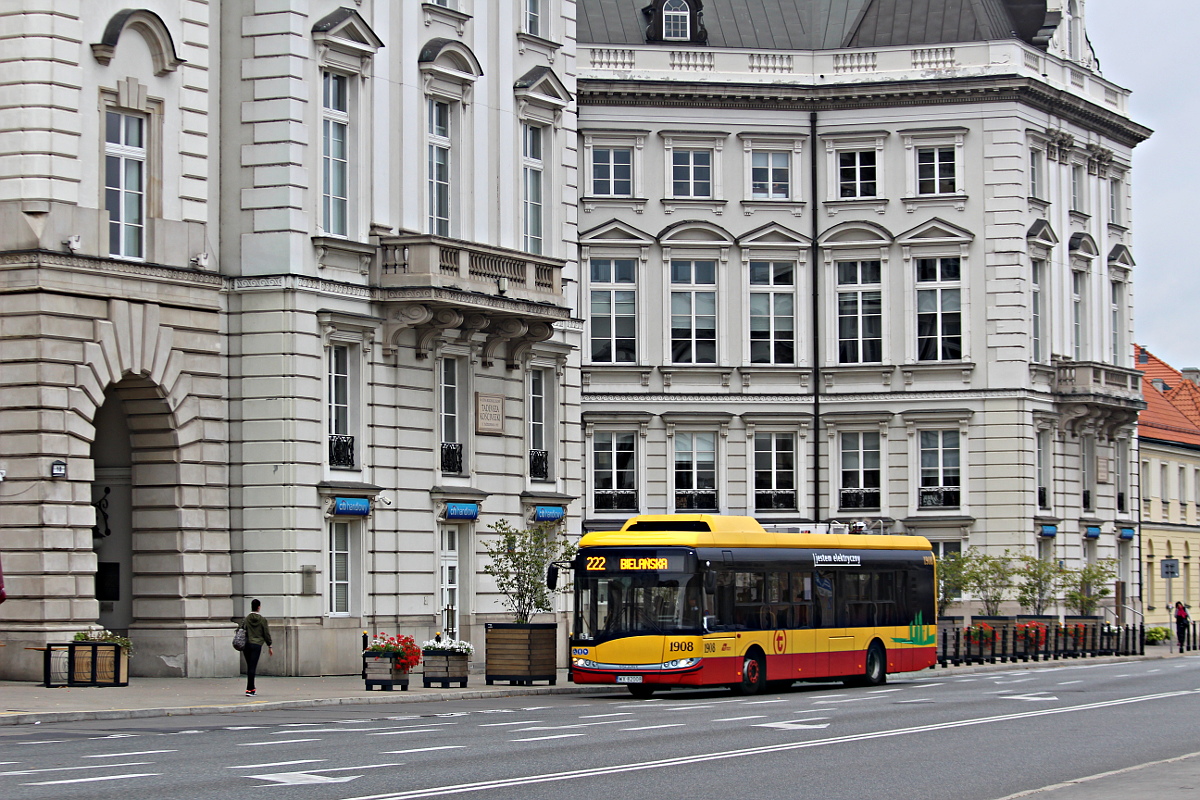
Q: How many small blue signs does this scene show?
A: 6